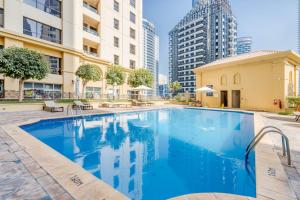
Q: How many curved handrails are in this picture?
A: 2